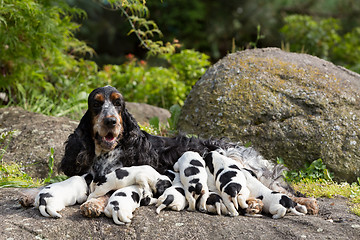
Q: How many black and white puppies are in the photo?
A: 8